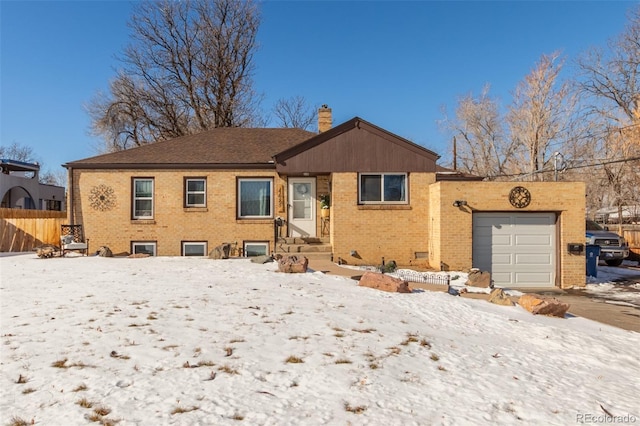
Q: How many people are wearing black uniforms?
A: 0